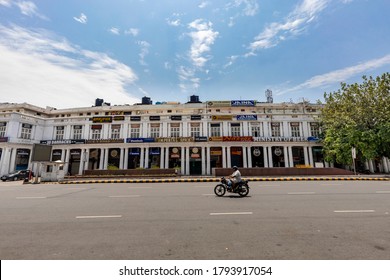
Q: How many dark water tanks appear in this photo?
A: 3